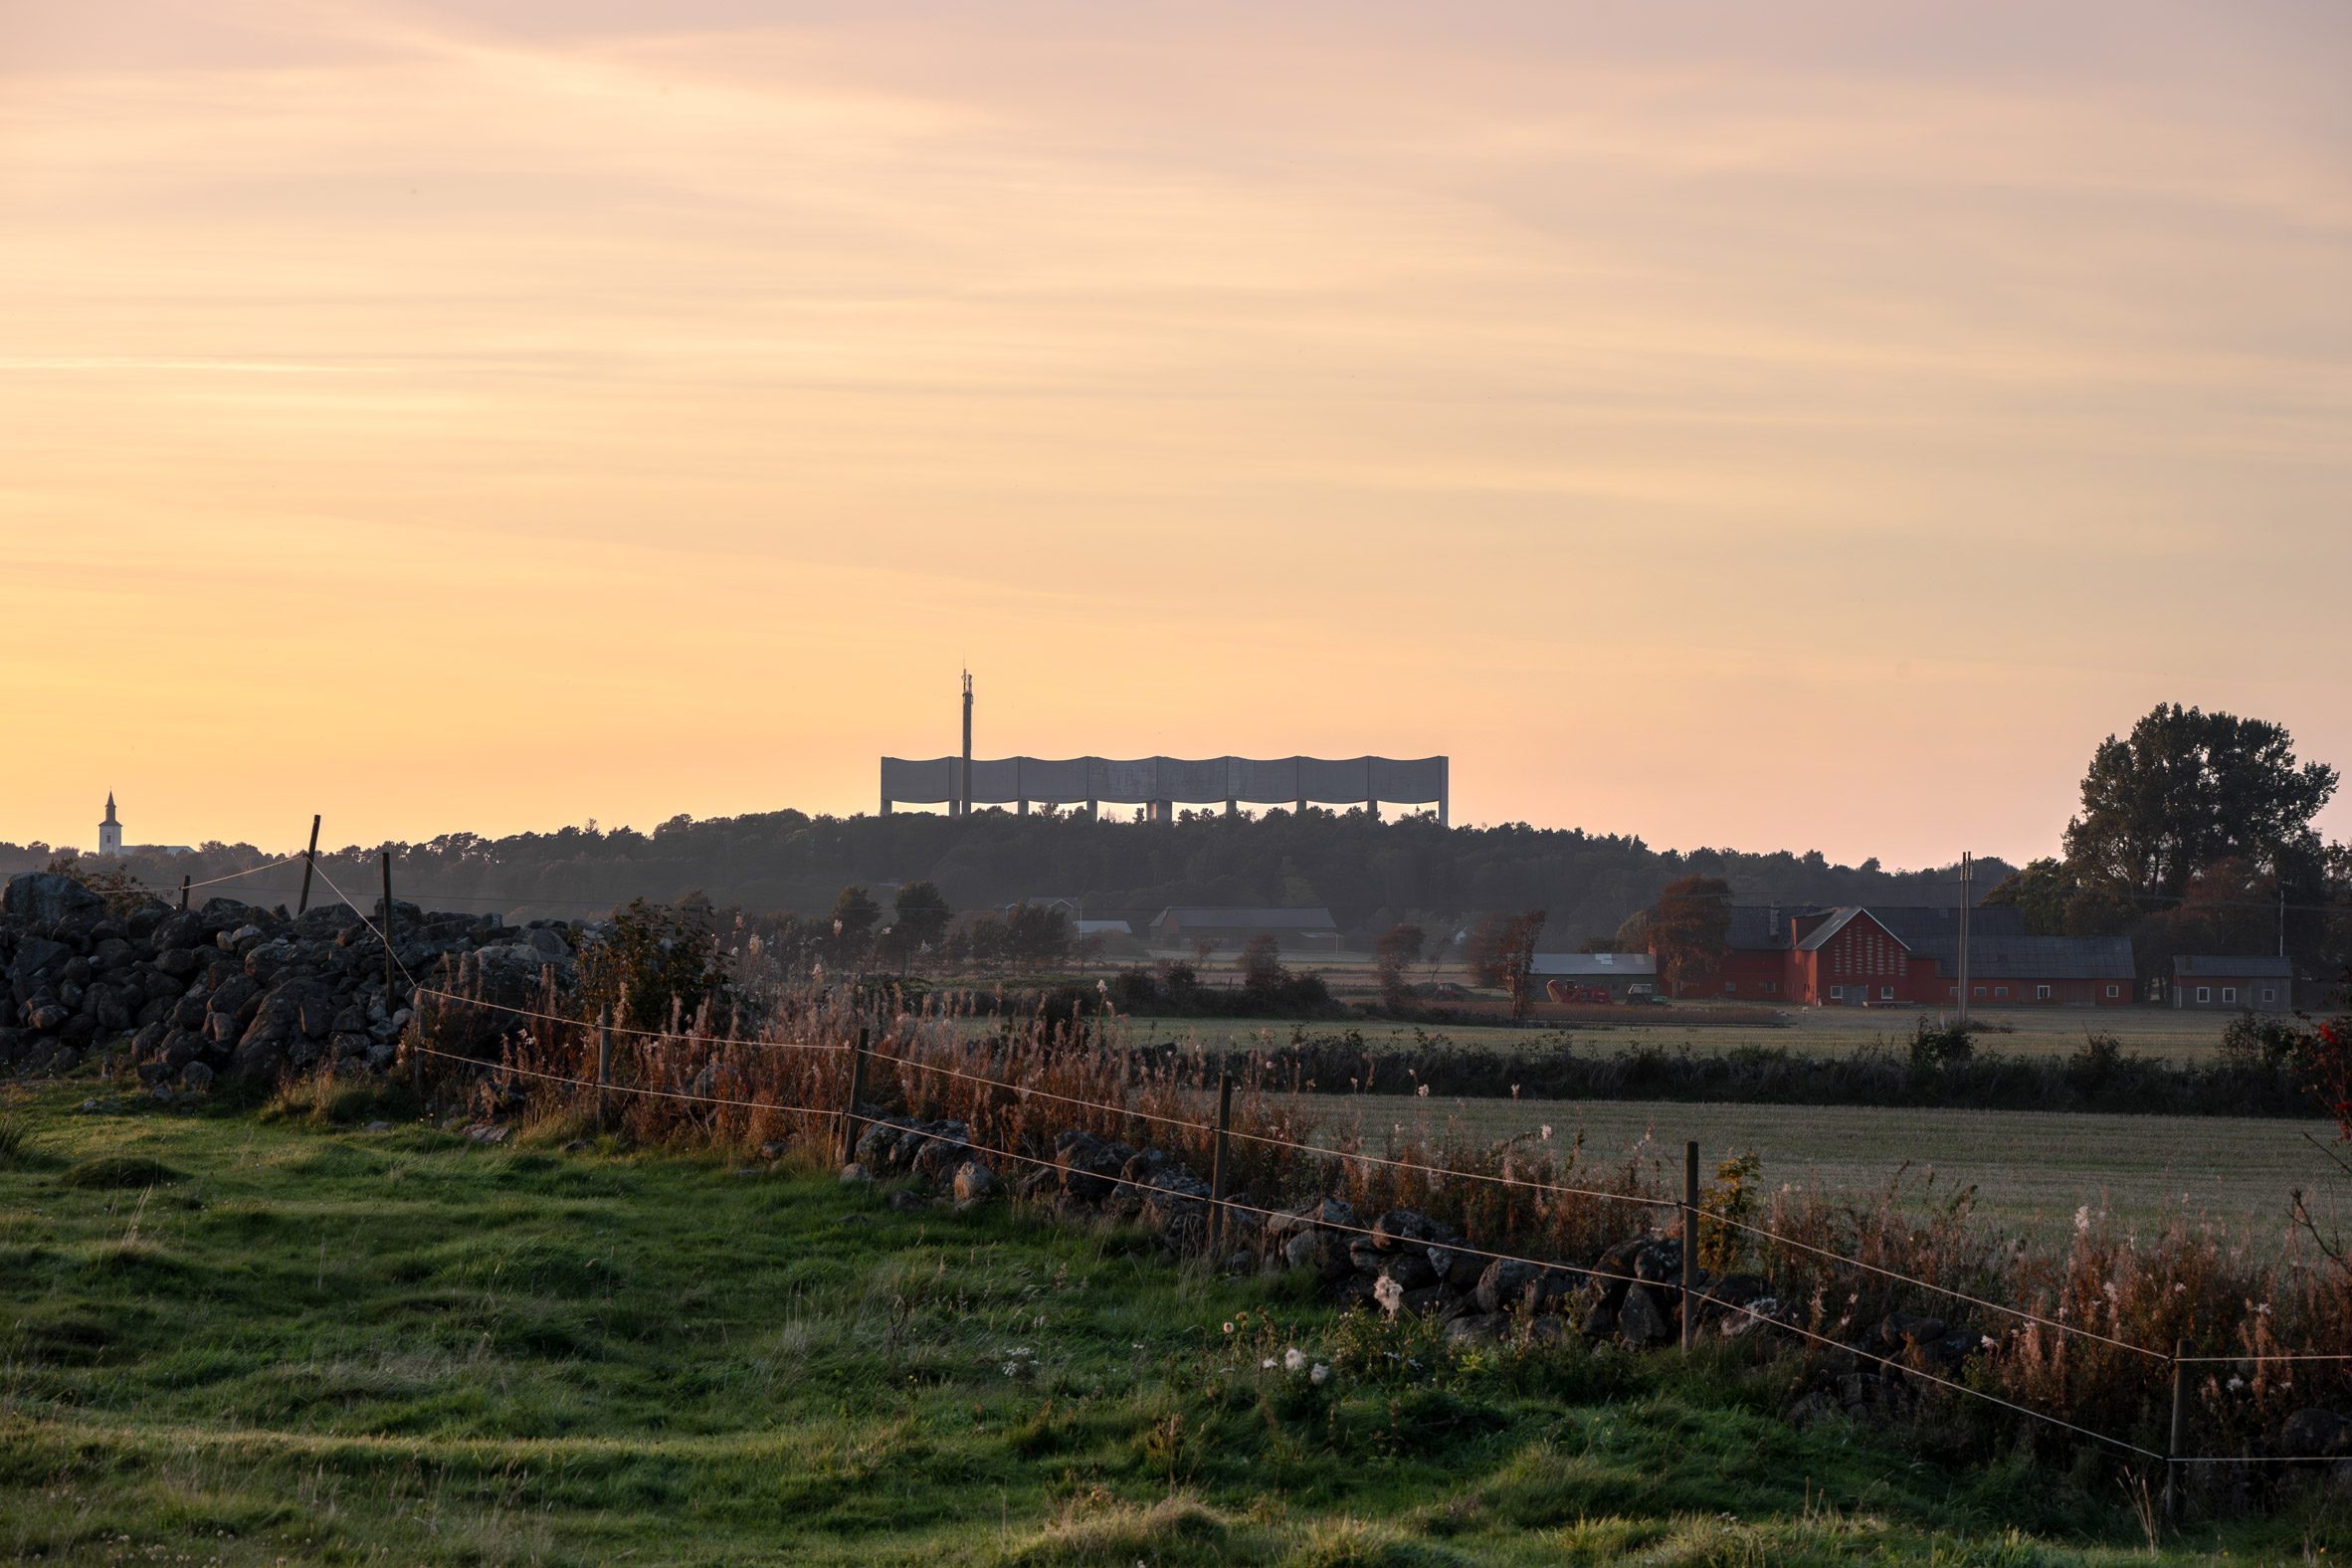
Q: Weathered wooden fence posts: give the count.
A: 9